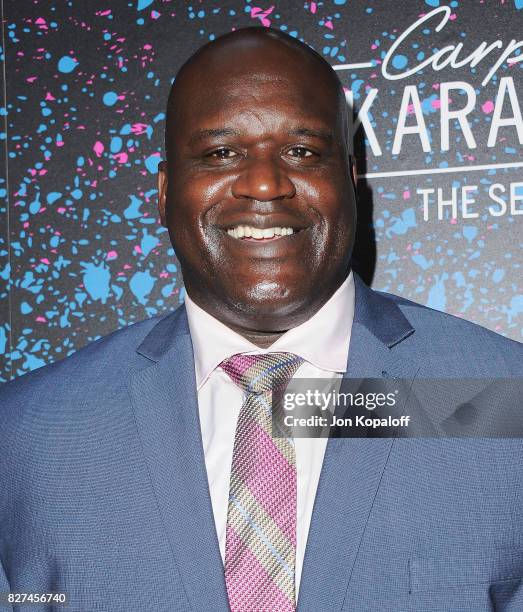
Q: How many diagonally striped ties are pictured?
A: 1